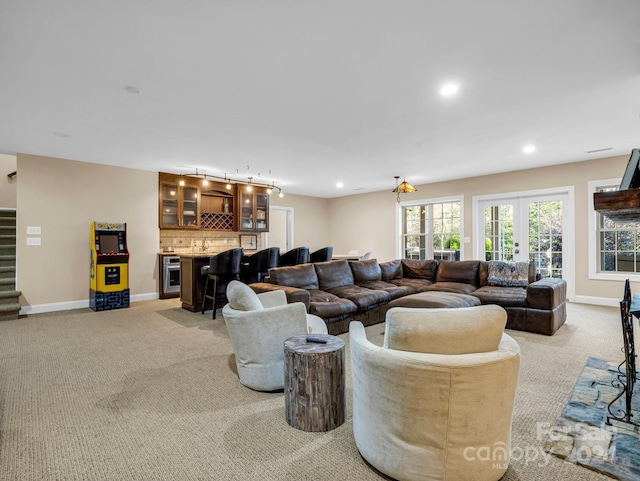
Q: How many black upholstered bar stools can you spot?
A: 4